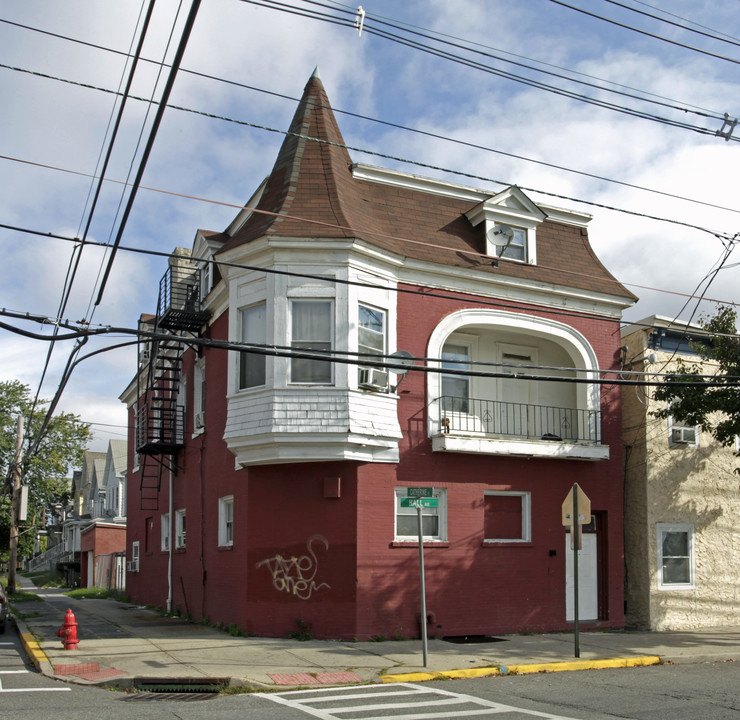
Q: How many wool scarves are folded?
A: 0